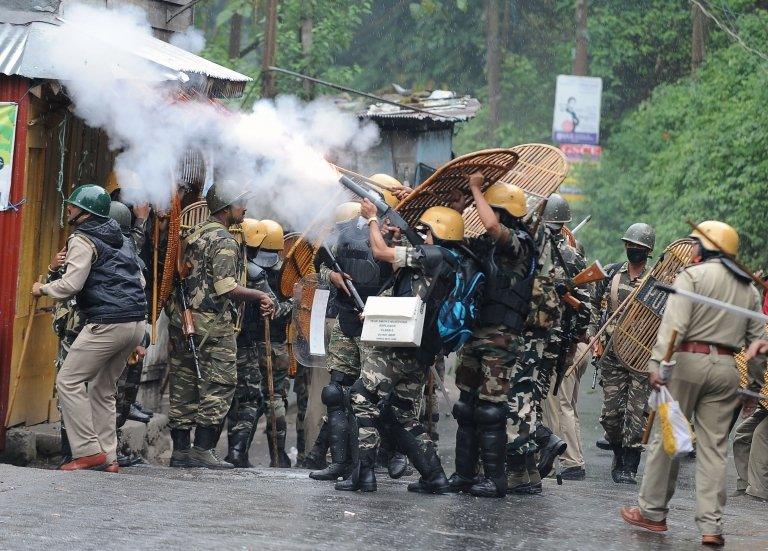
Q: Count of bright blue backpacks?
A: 1